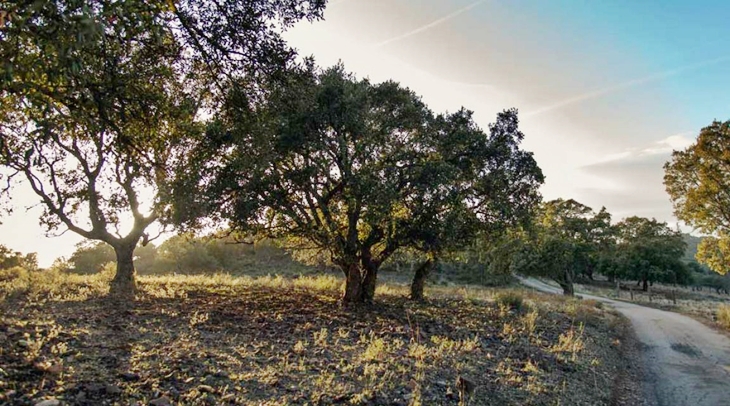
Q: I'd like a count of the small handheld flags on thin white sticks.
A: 0